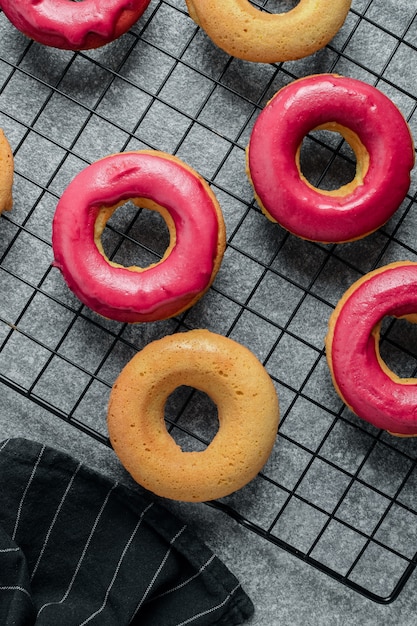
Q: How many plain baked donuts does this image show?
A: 3